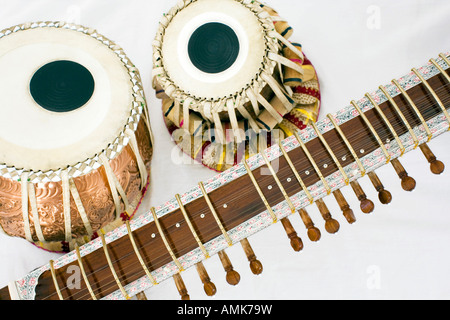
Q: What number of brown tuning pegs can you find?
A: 13